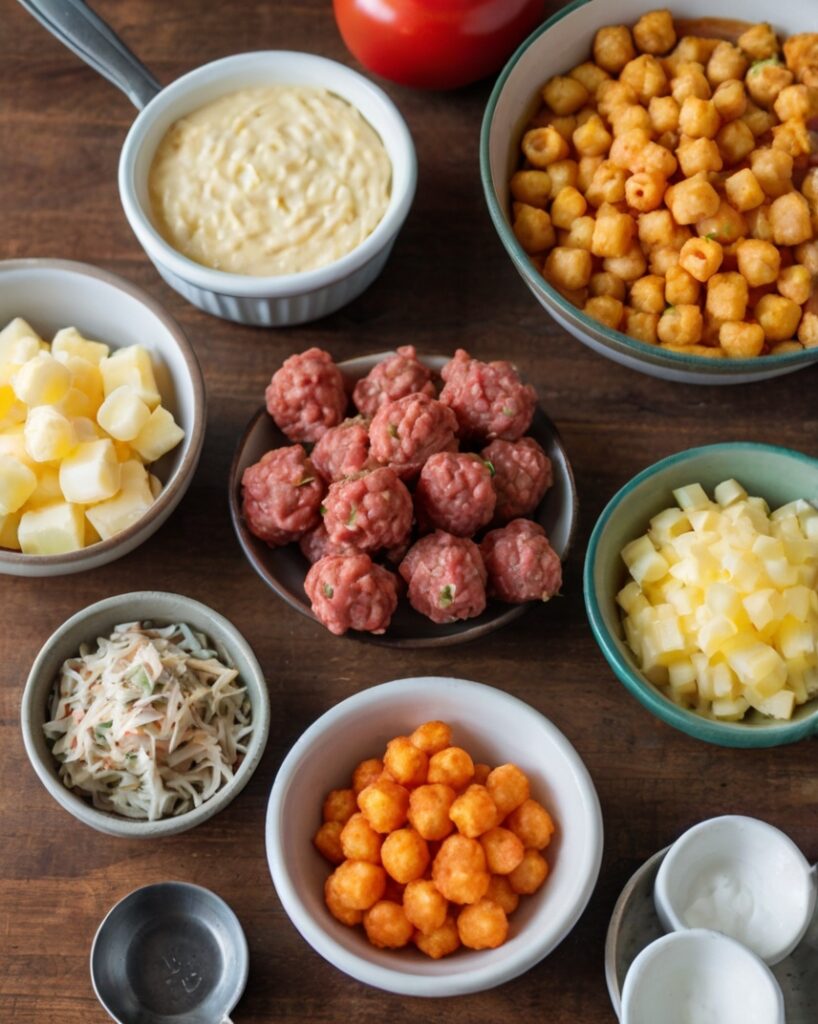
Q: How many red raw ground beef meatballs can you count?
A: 13